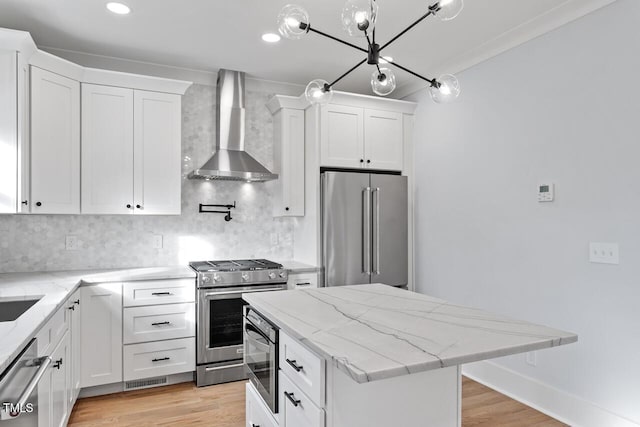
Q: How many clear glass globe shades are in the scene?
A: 6